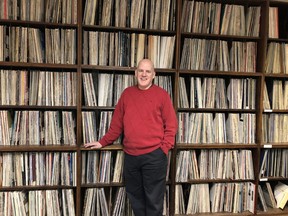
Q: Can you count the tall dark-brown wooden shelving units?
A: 4